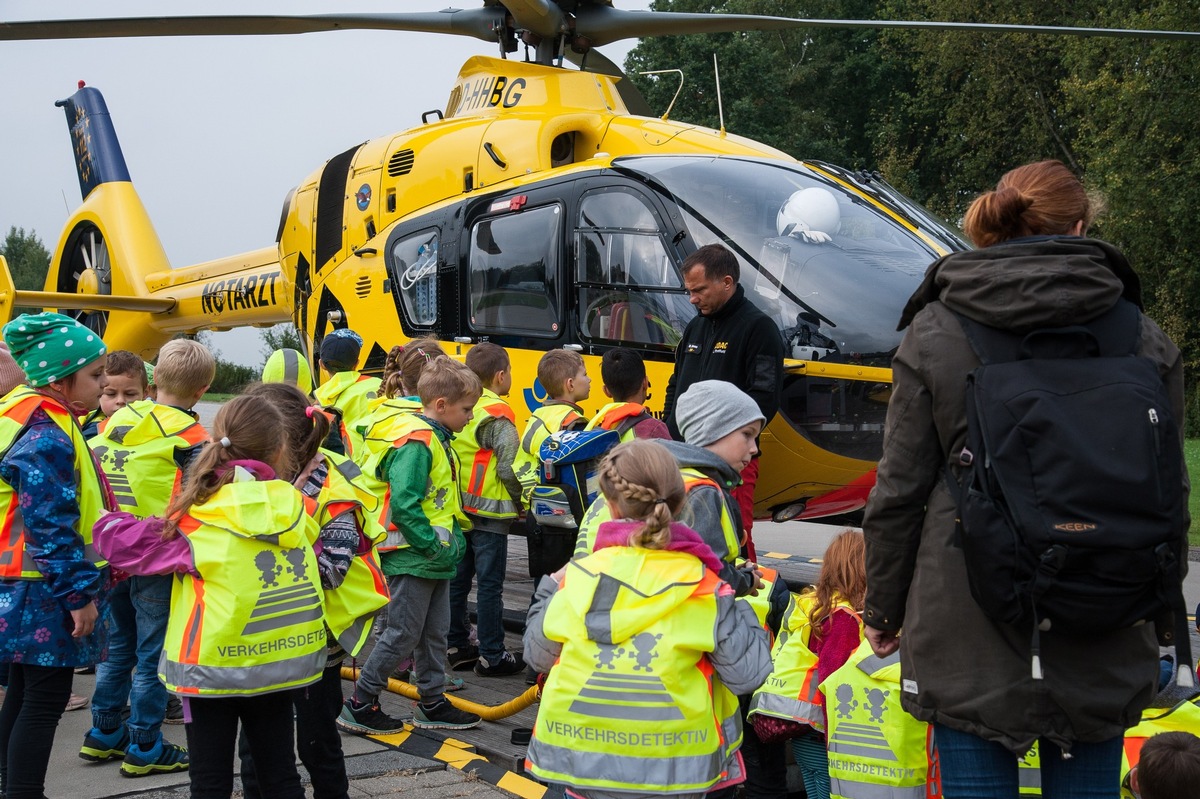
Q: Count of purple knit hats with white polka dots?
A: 0